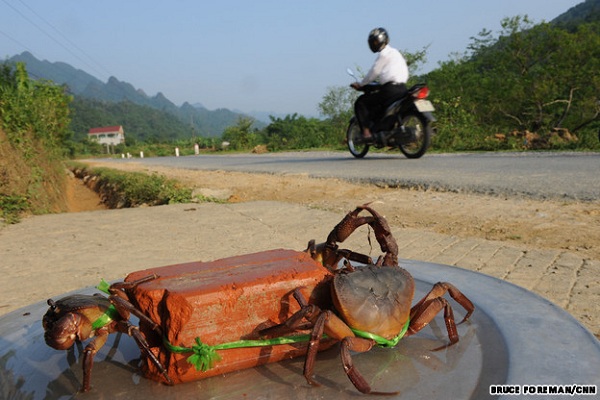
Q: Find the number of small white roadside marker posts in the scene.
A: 5